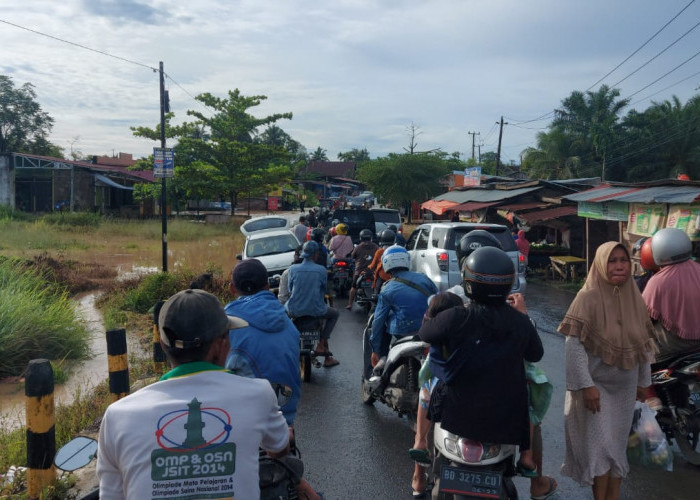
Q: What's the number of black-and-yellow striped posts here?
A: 3